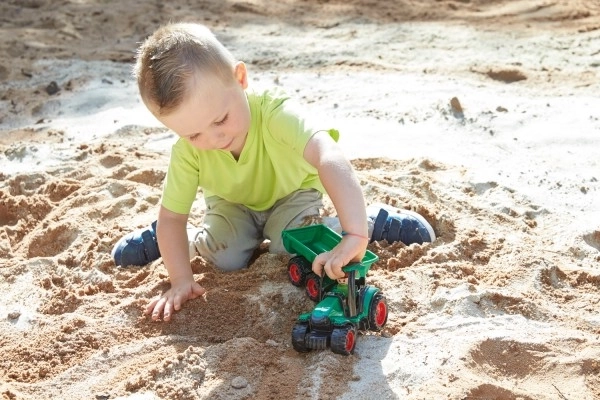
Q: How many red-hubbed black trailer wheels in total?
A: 2